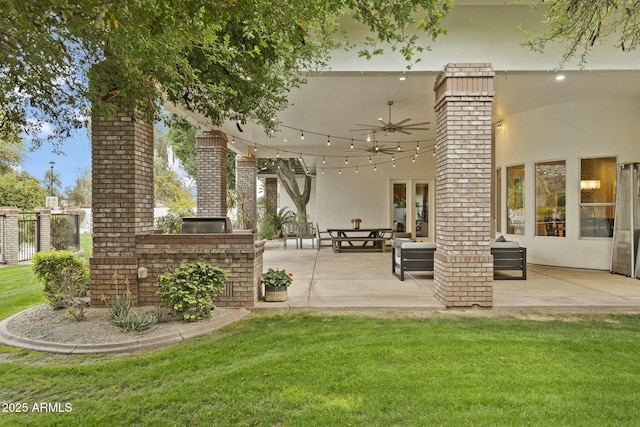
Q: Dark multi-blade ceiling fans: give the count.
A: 2